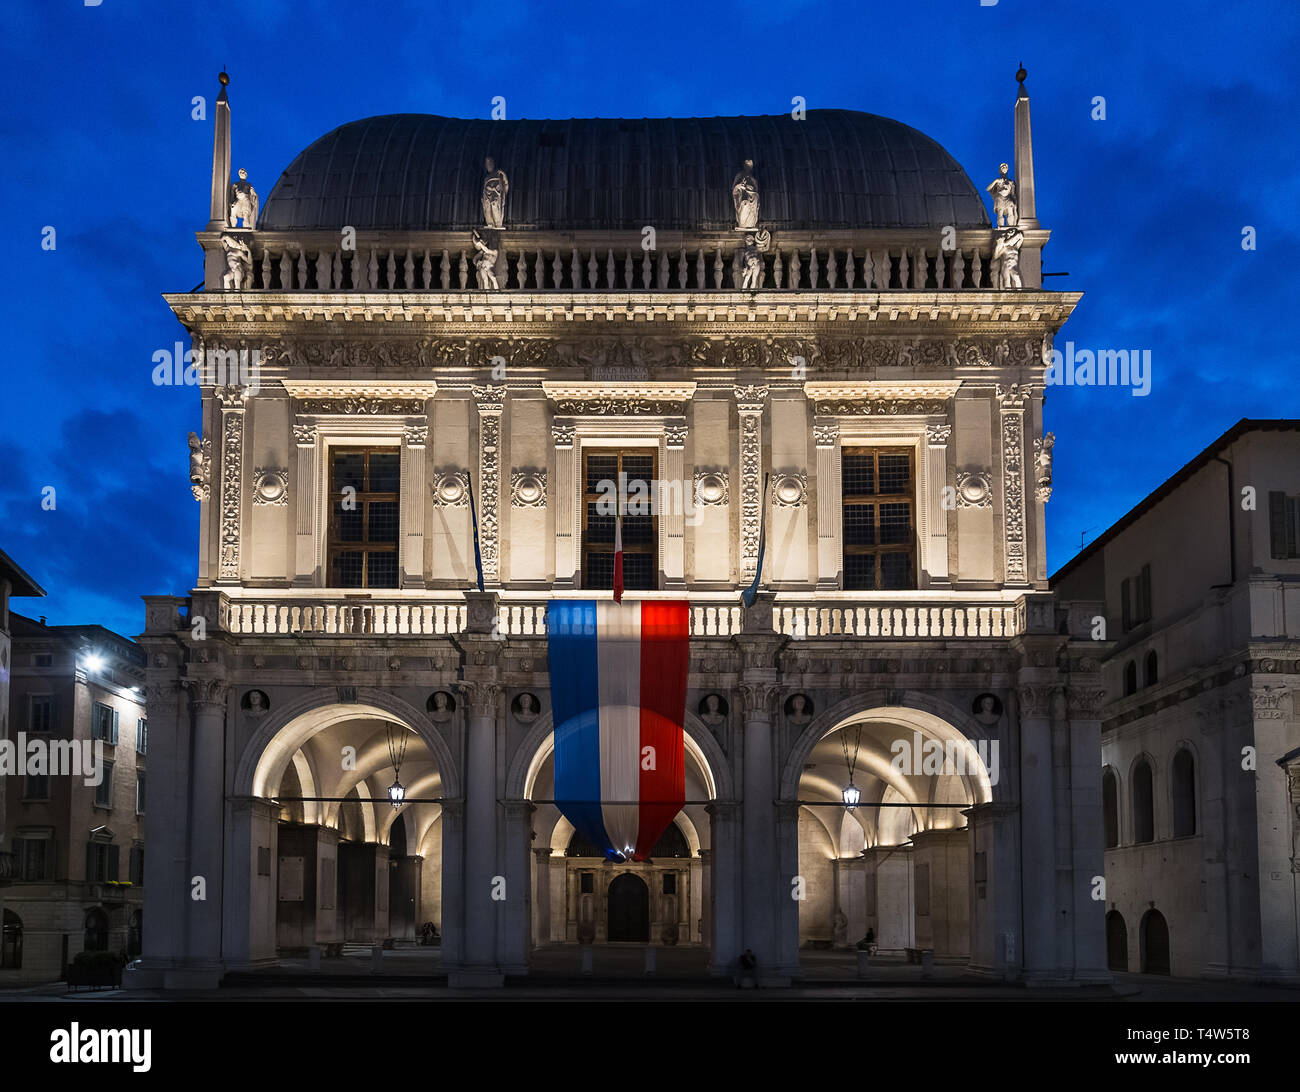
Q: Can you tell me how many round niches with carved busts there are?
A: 6